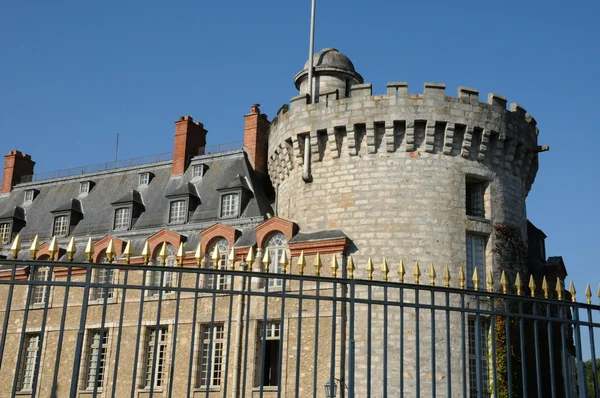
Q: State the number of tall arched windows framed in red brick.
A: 5